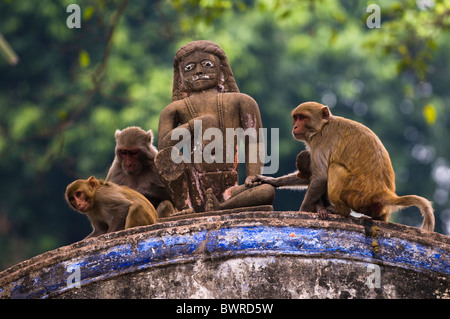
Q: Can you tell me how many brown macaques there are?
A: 4